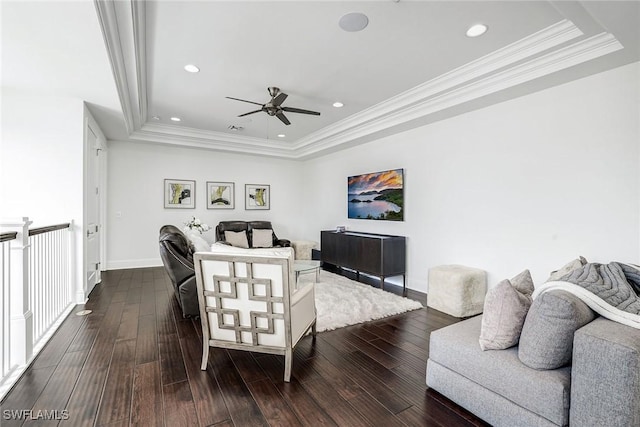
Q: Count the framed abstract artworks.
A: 3